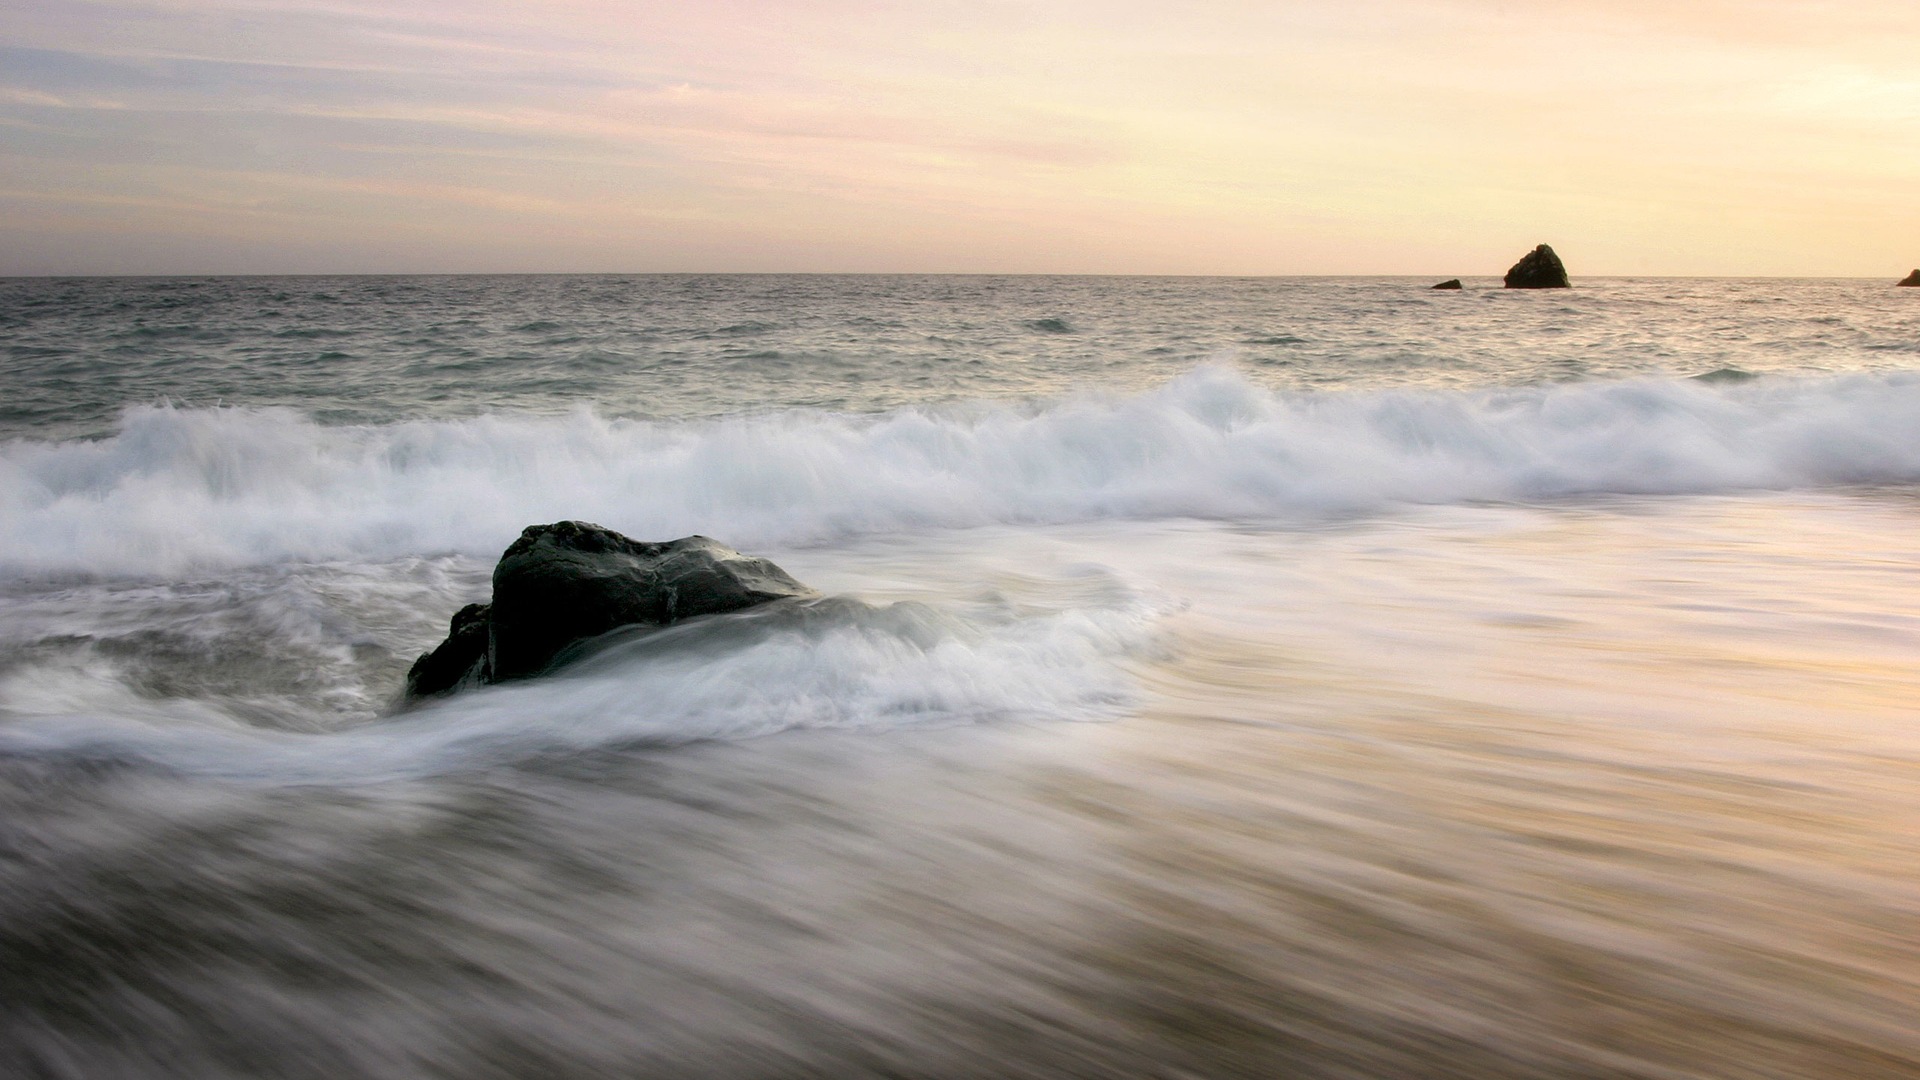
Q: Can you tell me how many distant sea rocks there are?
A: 3